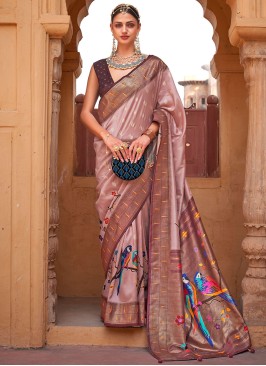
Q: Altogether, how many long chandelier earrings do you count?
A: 2